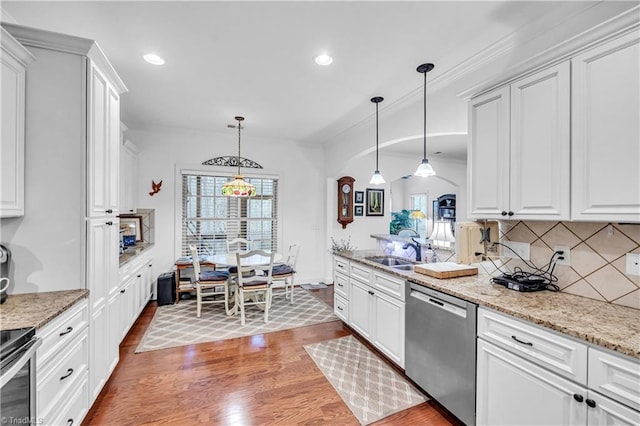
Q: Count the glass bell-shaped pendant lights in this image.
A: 2